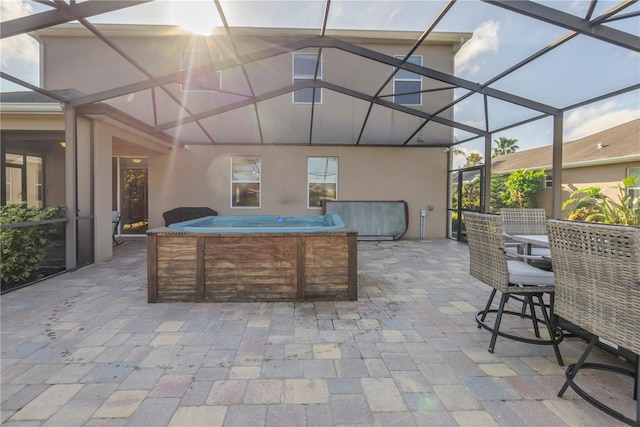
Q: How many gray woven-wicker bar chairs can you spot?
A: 3